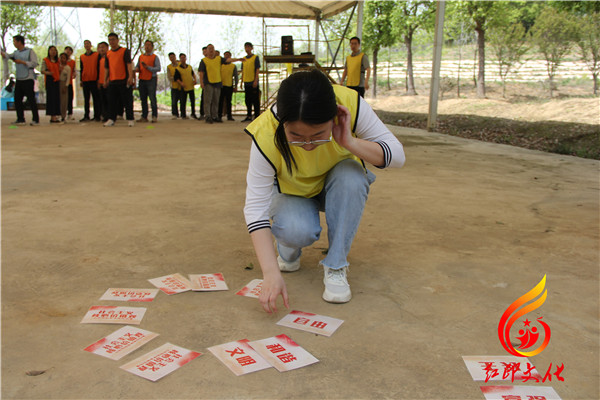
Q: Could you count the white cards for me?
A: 12